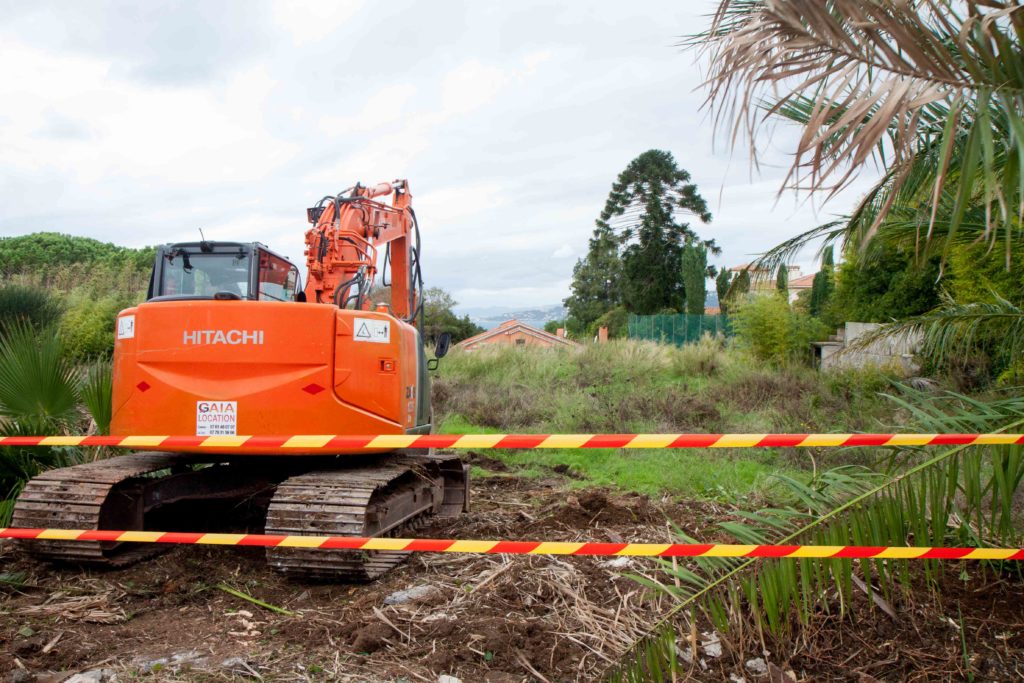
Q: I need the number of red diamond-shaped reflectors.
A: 2